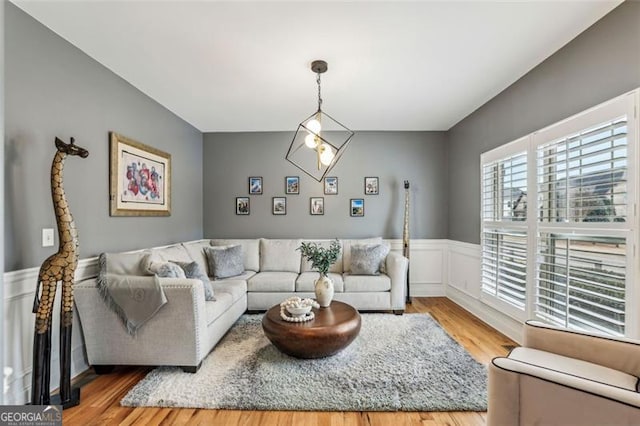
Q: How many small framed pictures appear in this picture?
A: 8